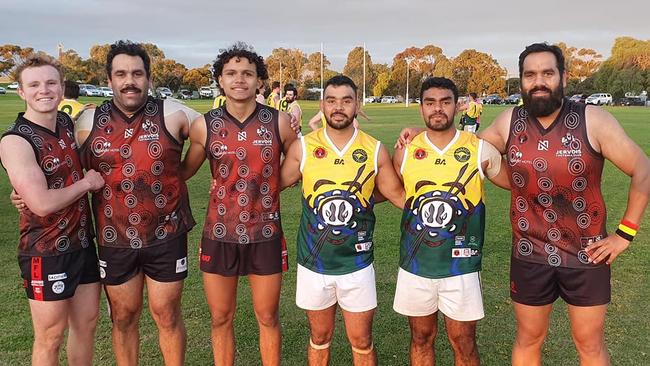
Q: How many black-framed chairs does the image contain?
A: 0